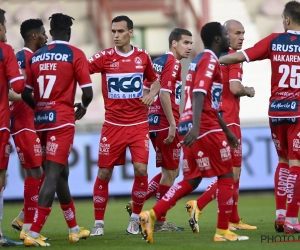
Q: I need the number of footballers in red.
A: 8